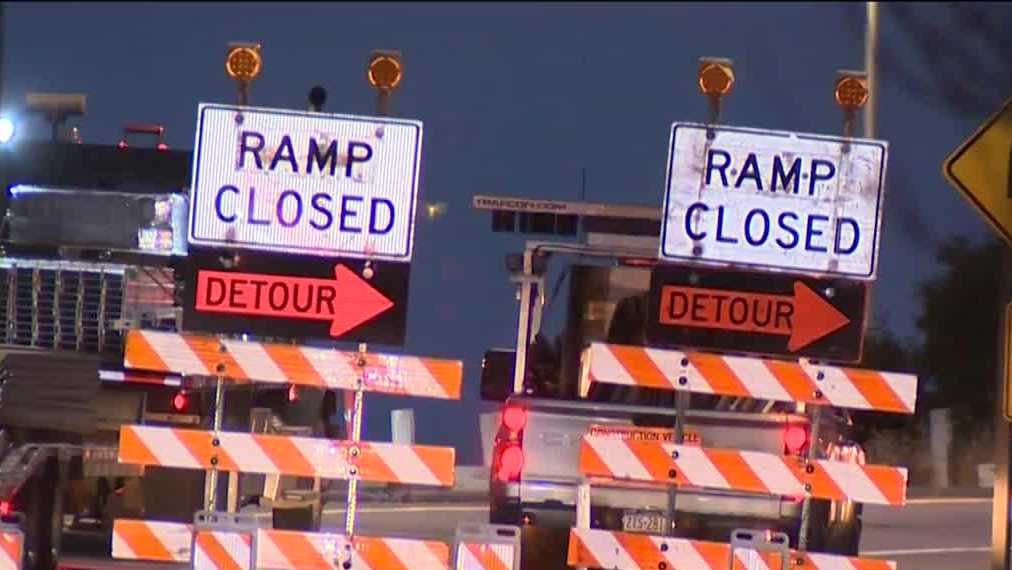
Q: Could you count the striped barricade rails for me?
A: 6